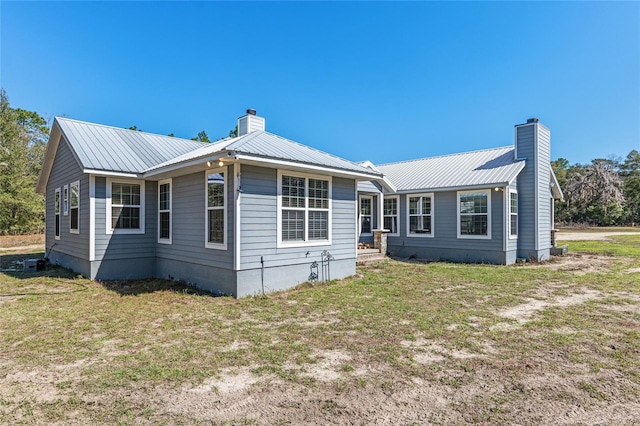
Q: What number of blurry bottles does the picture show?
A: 0